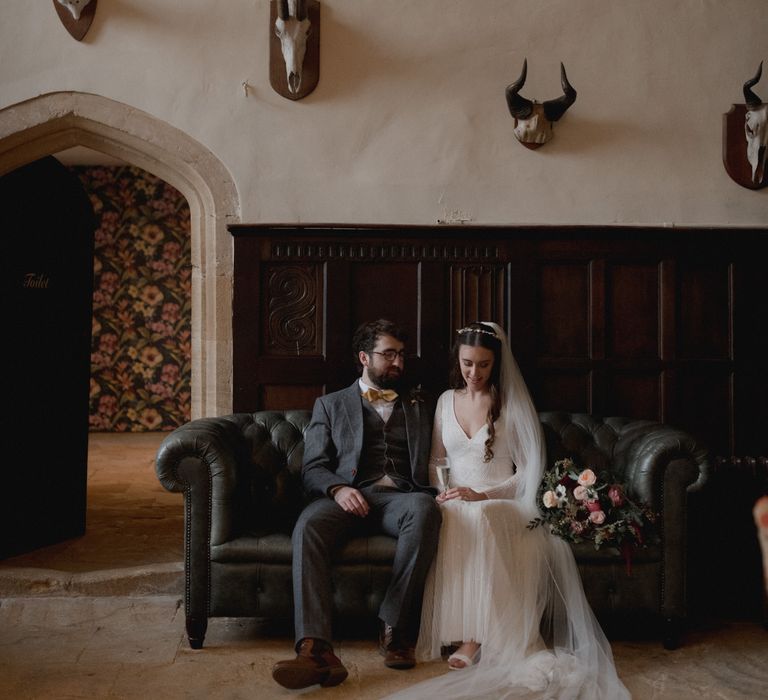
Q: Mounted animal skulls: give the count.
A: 4